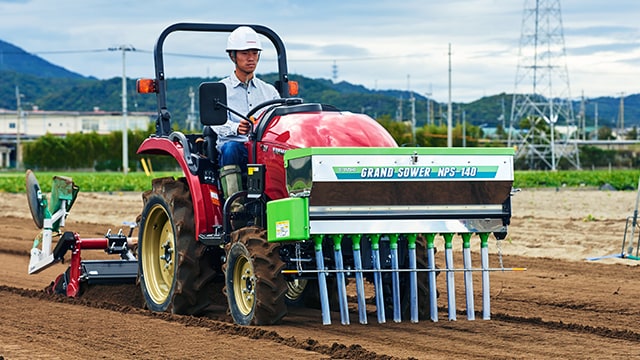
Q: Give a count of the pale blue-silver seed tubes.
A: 10